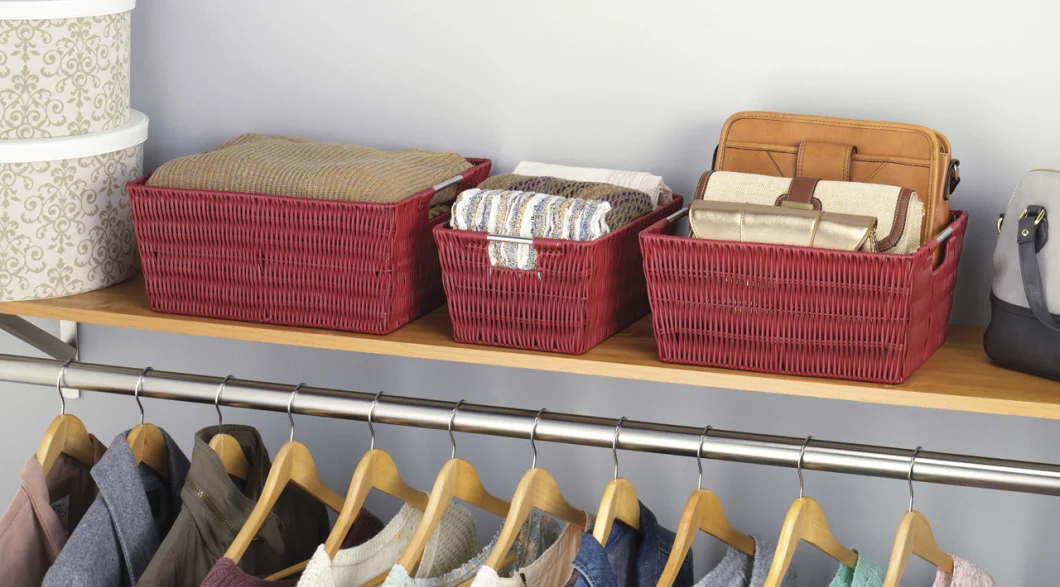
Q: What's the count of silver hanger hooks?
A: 11